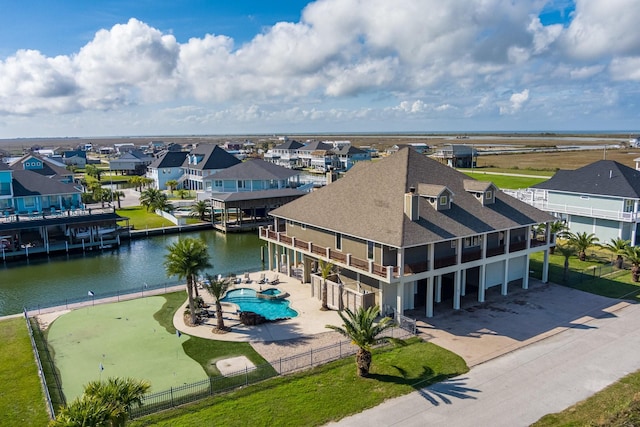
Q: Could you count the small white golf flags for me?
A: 4